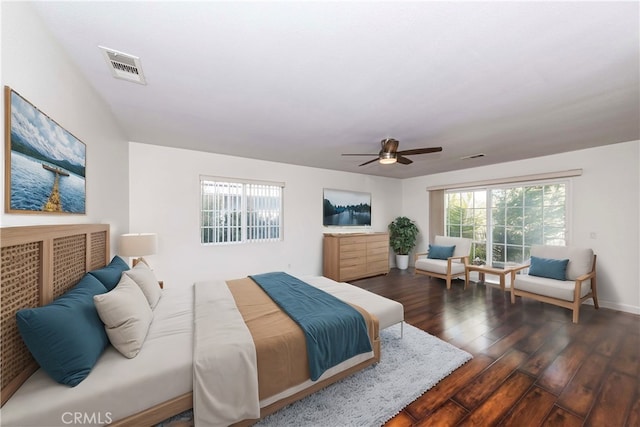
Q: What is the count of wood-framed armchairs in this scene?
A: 2